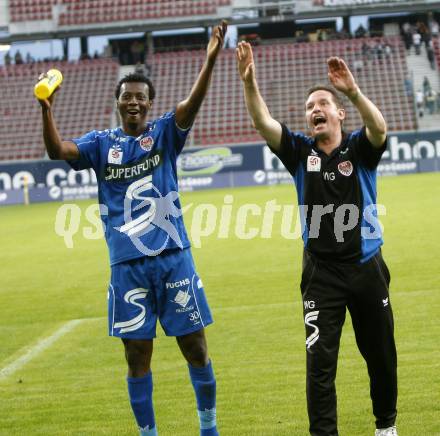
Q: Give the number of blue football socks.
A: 2